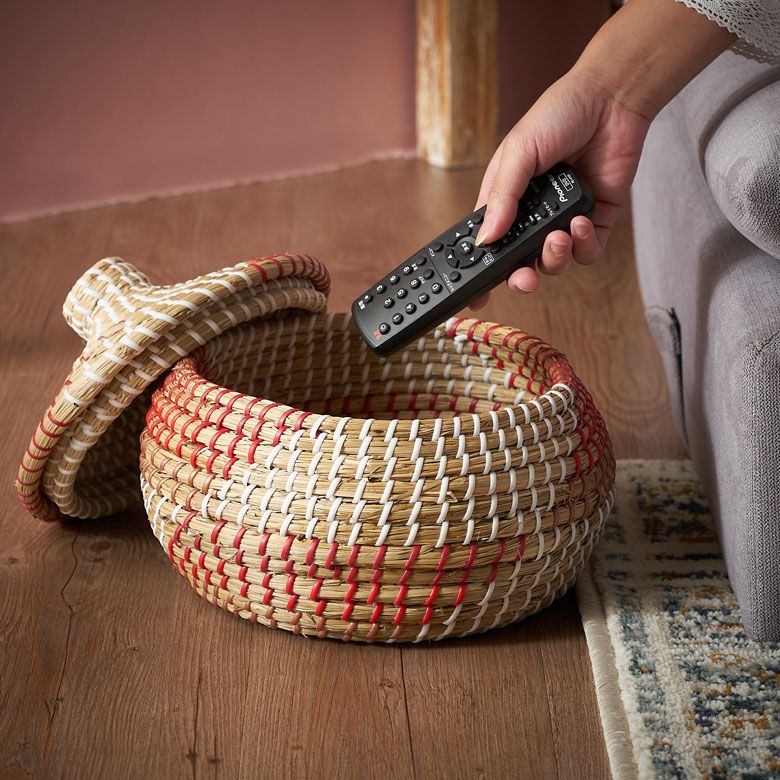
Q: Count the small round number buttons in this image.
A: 10